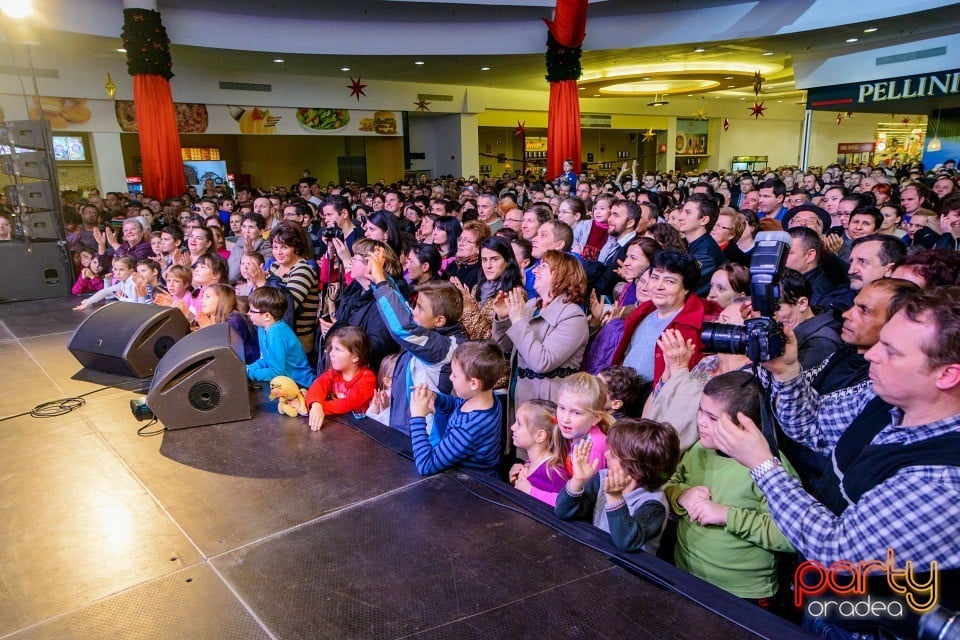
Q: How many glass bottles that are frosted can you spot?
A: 0